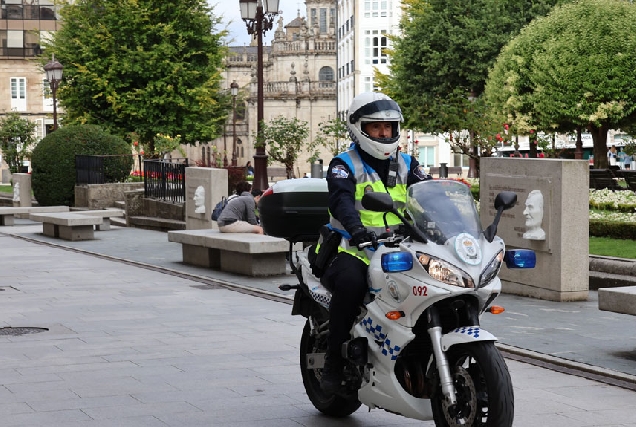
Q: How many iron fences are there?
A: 2